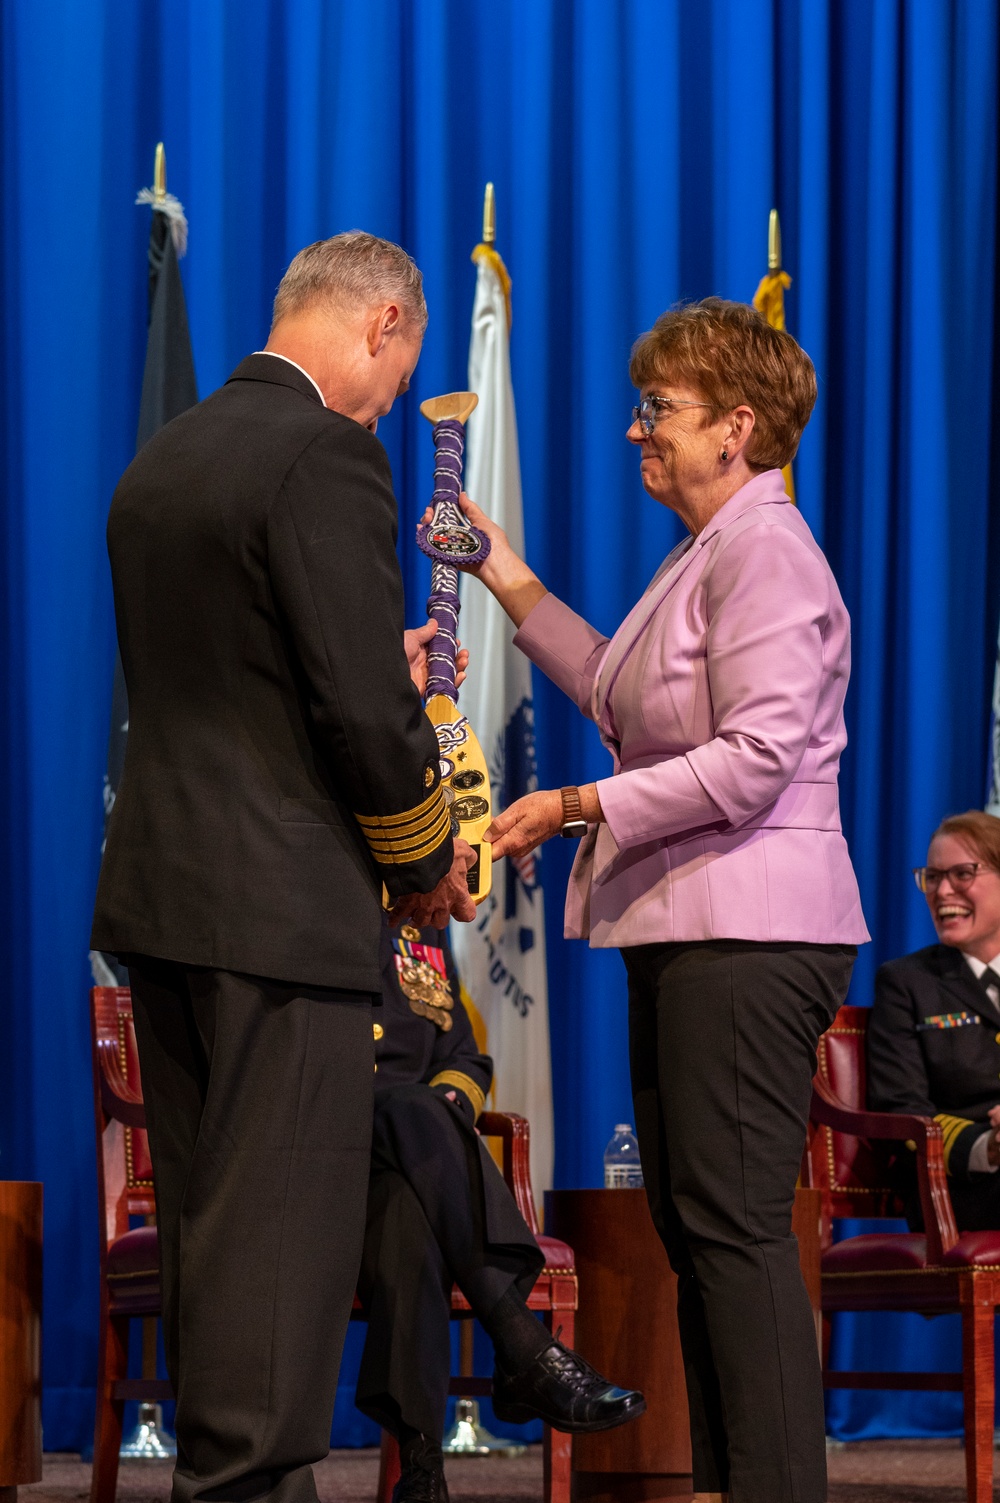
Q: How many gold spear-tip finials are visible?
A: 3